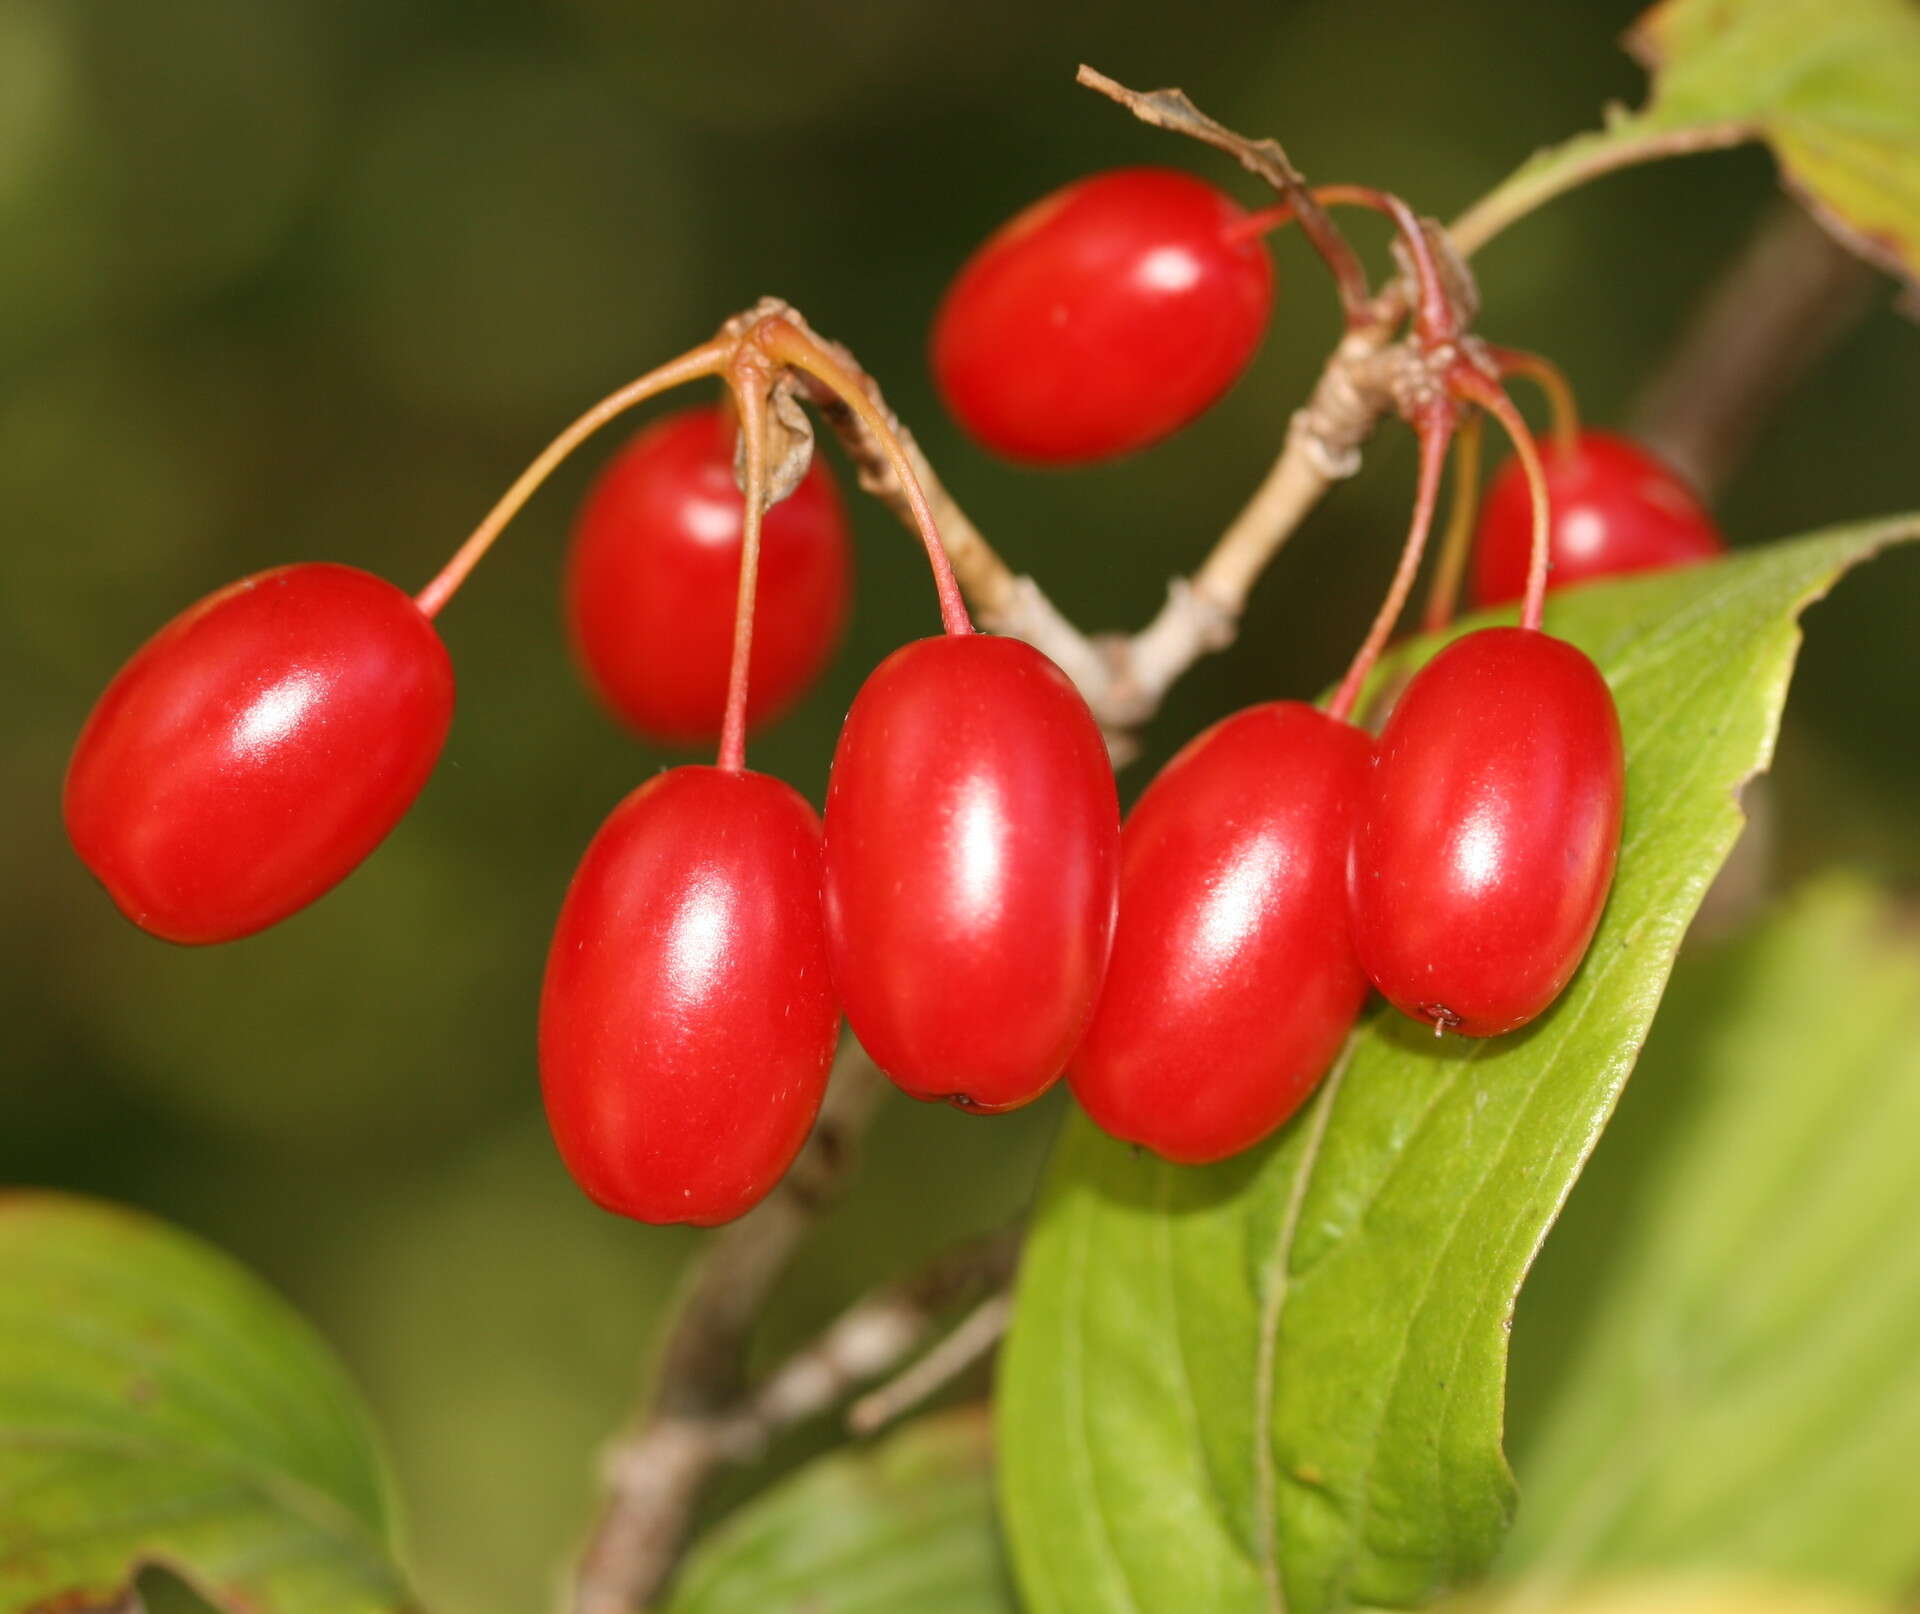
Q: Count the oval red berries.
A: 8